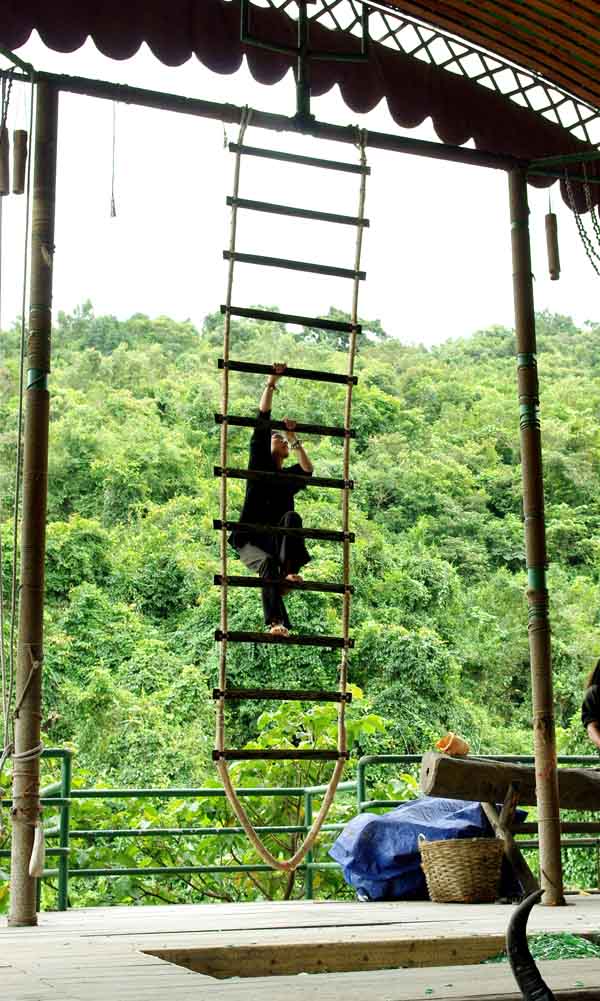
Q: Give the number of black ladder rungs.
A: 12